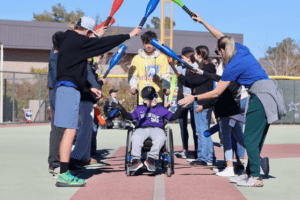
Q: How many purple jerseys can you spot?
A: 1